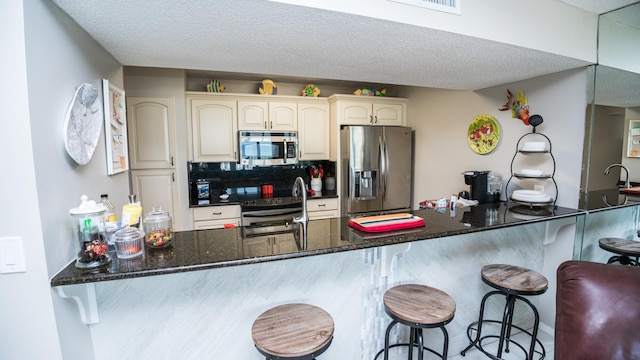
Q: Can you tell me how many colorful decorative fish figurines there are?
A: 5